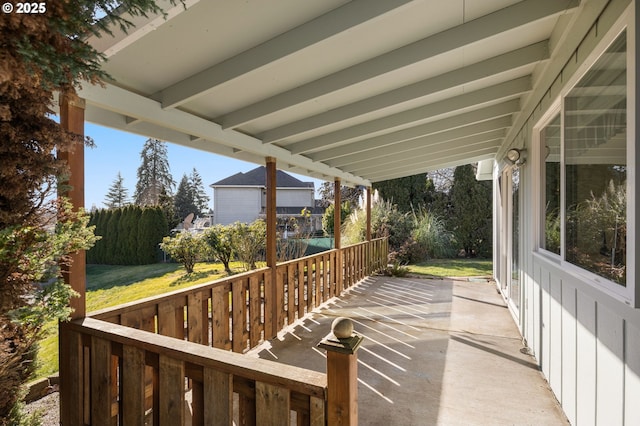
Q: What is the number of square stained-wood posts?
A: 5